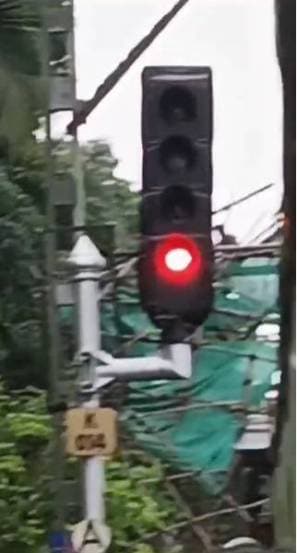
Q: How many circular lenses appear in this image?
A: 4